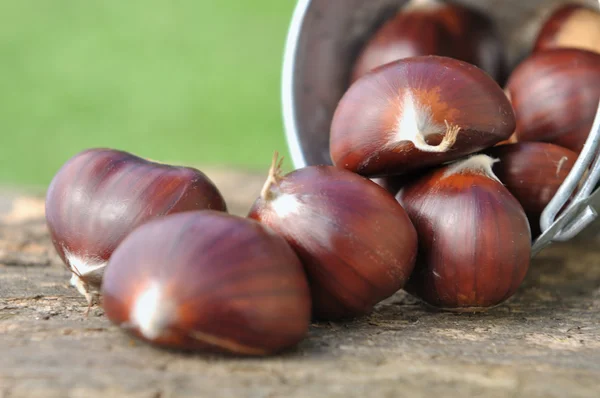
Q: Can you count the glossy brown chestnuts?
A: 9